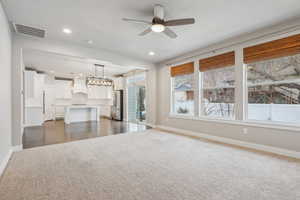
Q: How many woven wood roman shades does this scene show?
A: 3